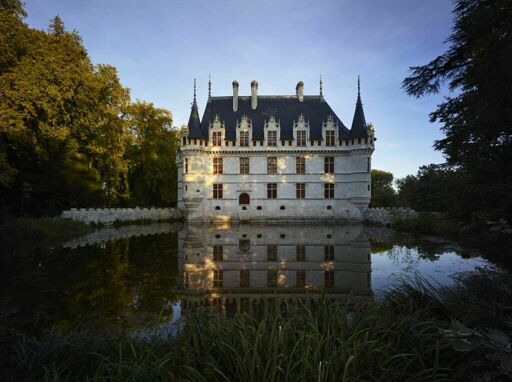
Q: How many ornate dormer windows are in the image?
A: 5